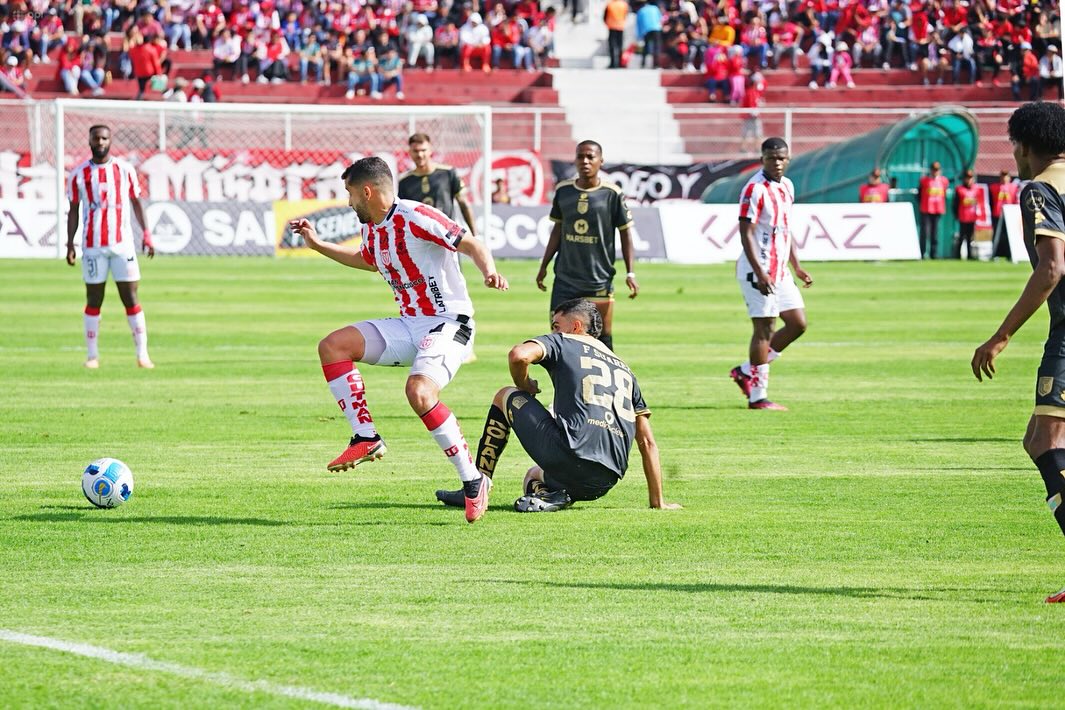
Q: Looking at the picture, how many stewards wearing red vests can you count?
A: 4